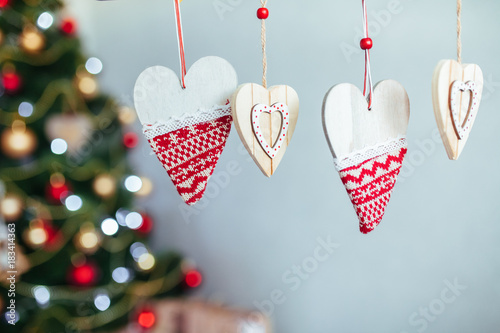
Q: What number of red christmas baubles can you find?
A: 10